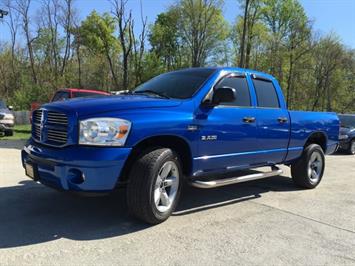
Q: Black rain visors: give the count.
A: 2